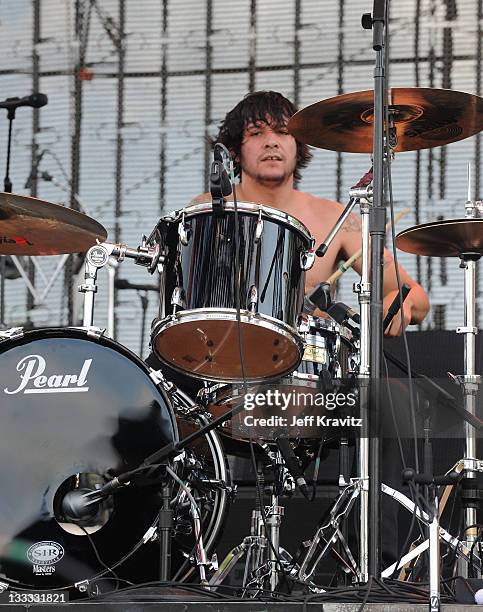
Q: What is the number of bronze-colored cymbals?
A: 3